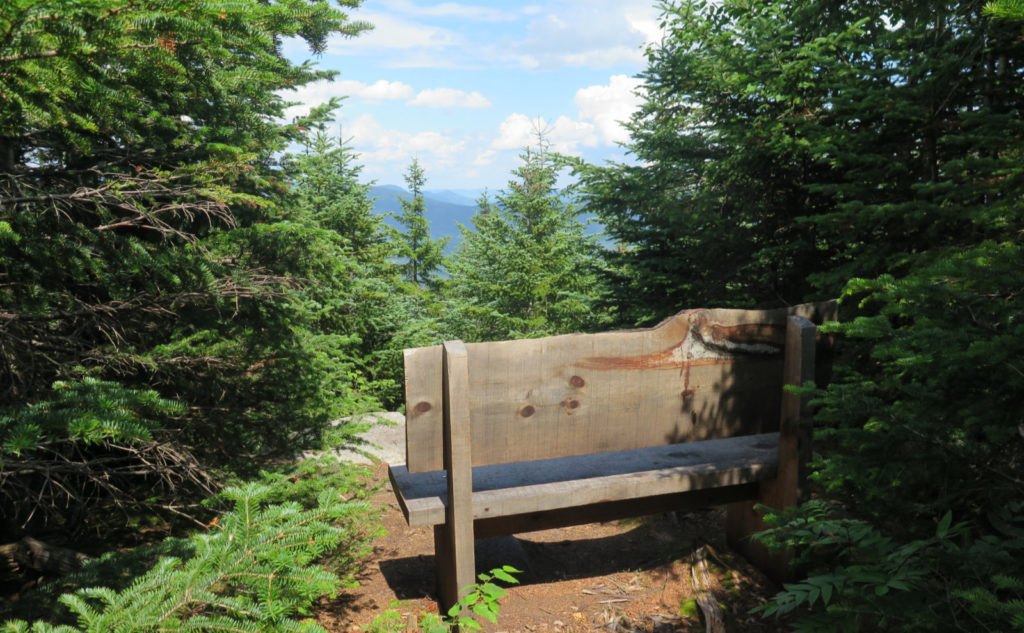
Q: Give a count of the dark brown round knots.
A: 4